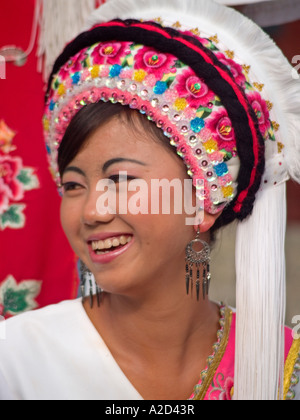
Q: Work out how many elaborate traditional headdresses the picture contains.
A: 1